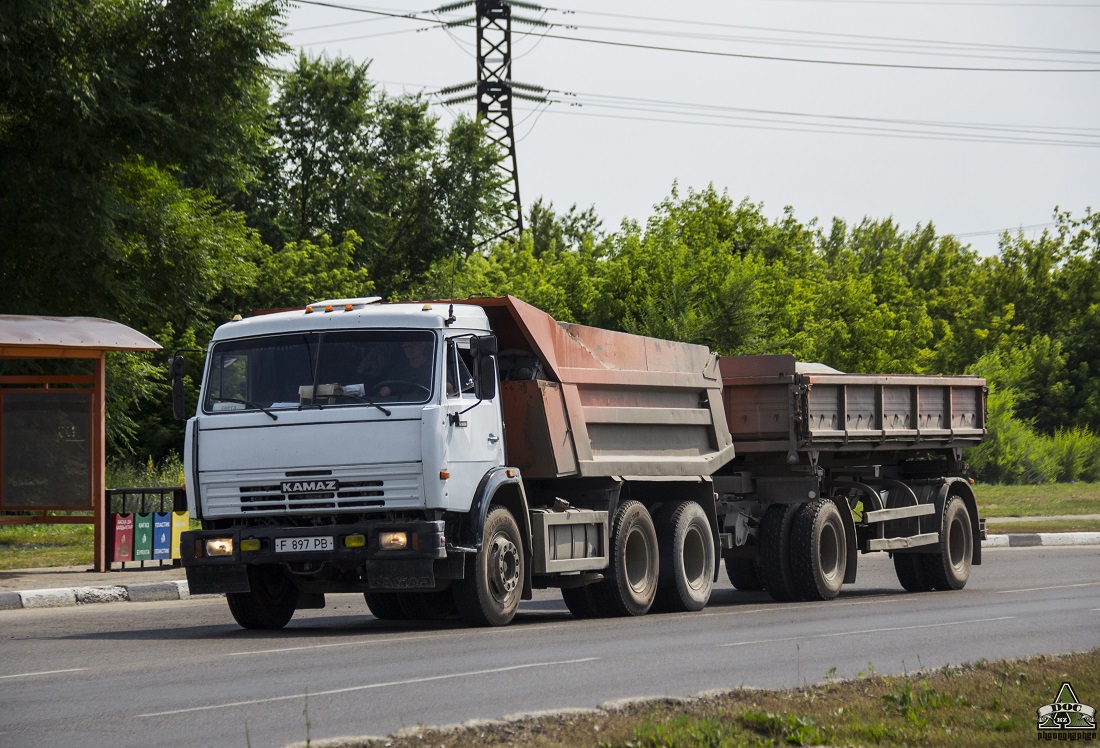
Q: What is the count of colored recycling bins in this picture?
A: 4